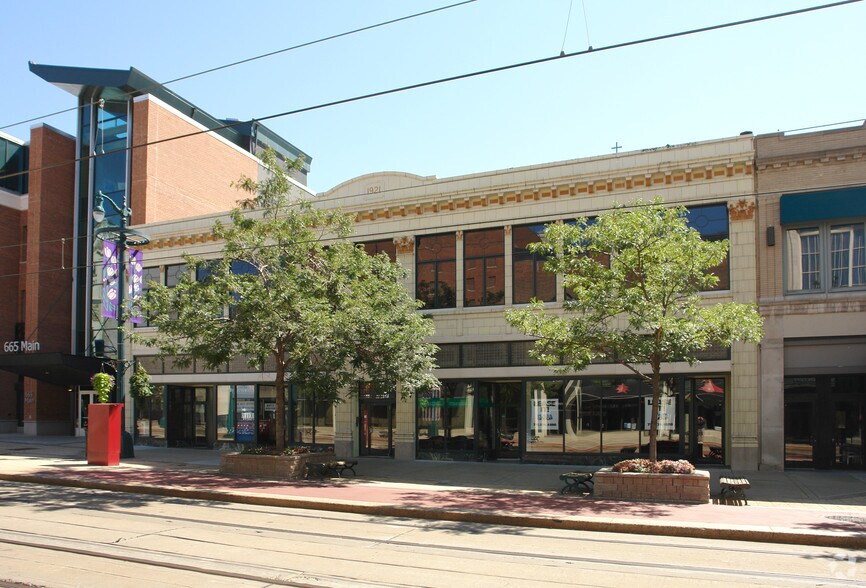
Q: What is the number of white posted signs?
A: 2